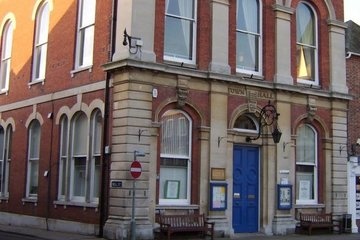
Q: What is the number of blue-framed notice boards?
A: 2